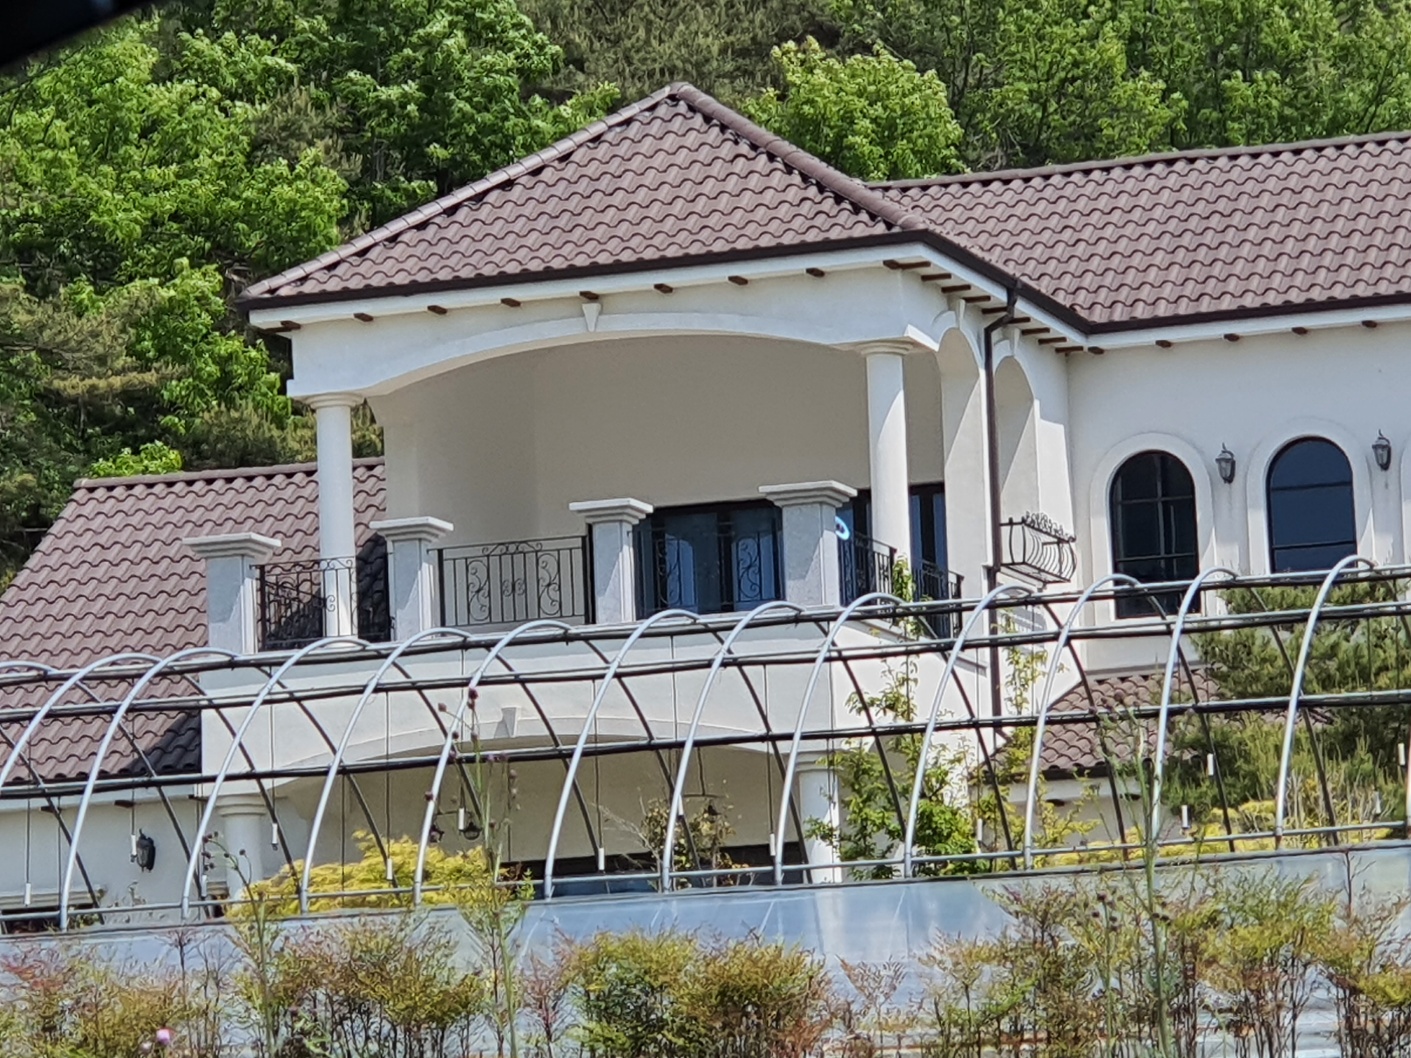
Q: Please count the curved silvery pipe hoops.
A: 13